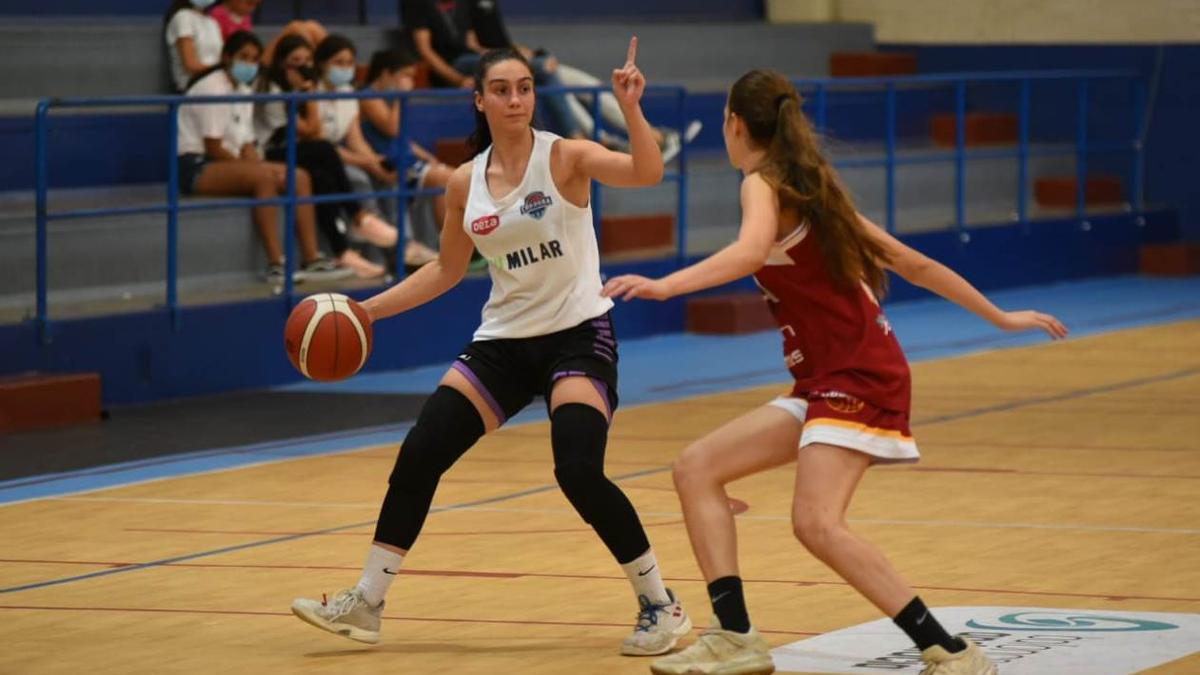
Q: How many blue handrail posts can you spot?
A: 12